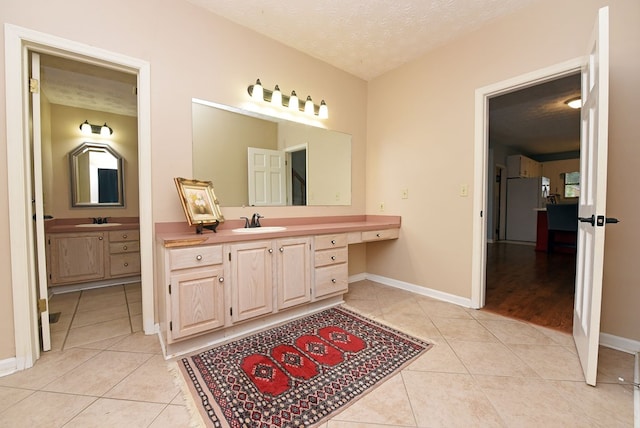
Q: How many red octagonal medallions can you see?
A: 4